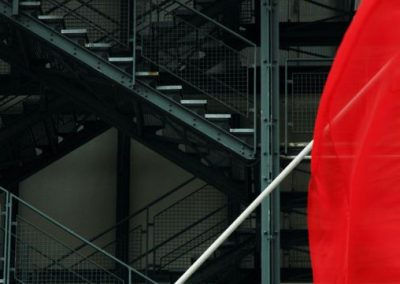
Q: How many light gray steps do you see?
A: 10